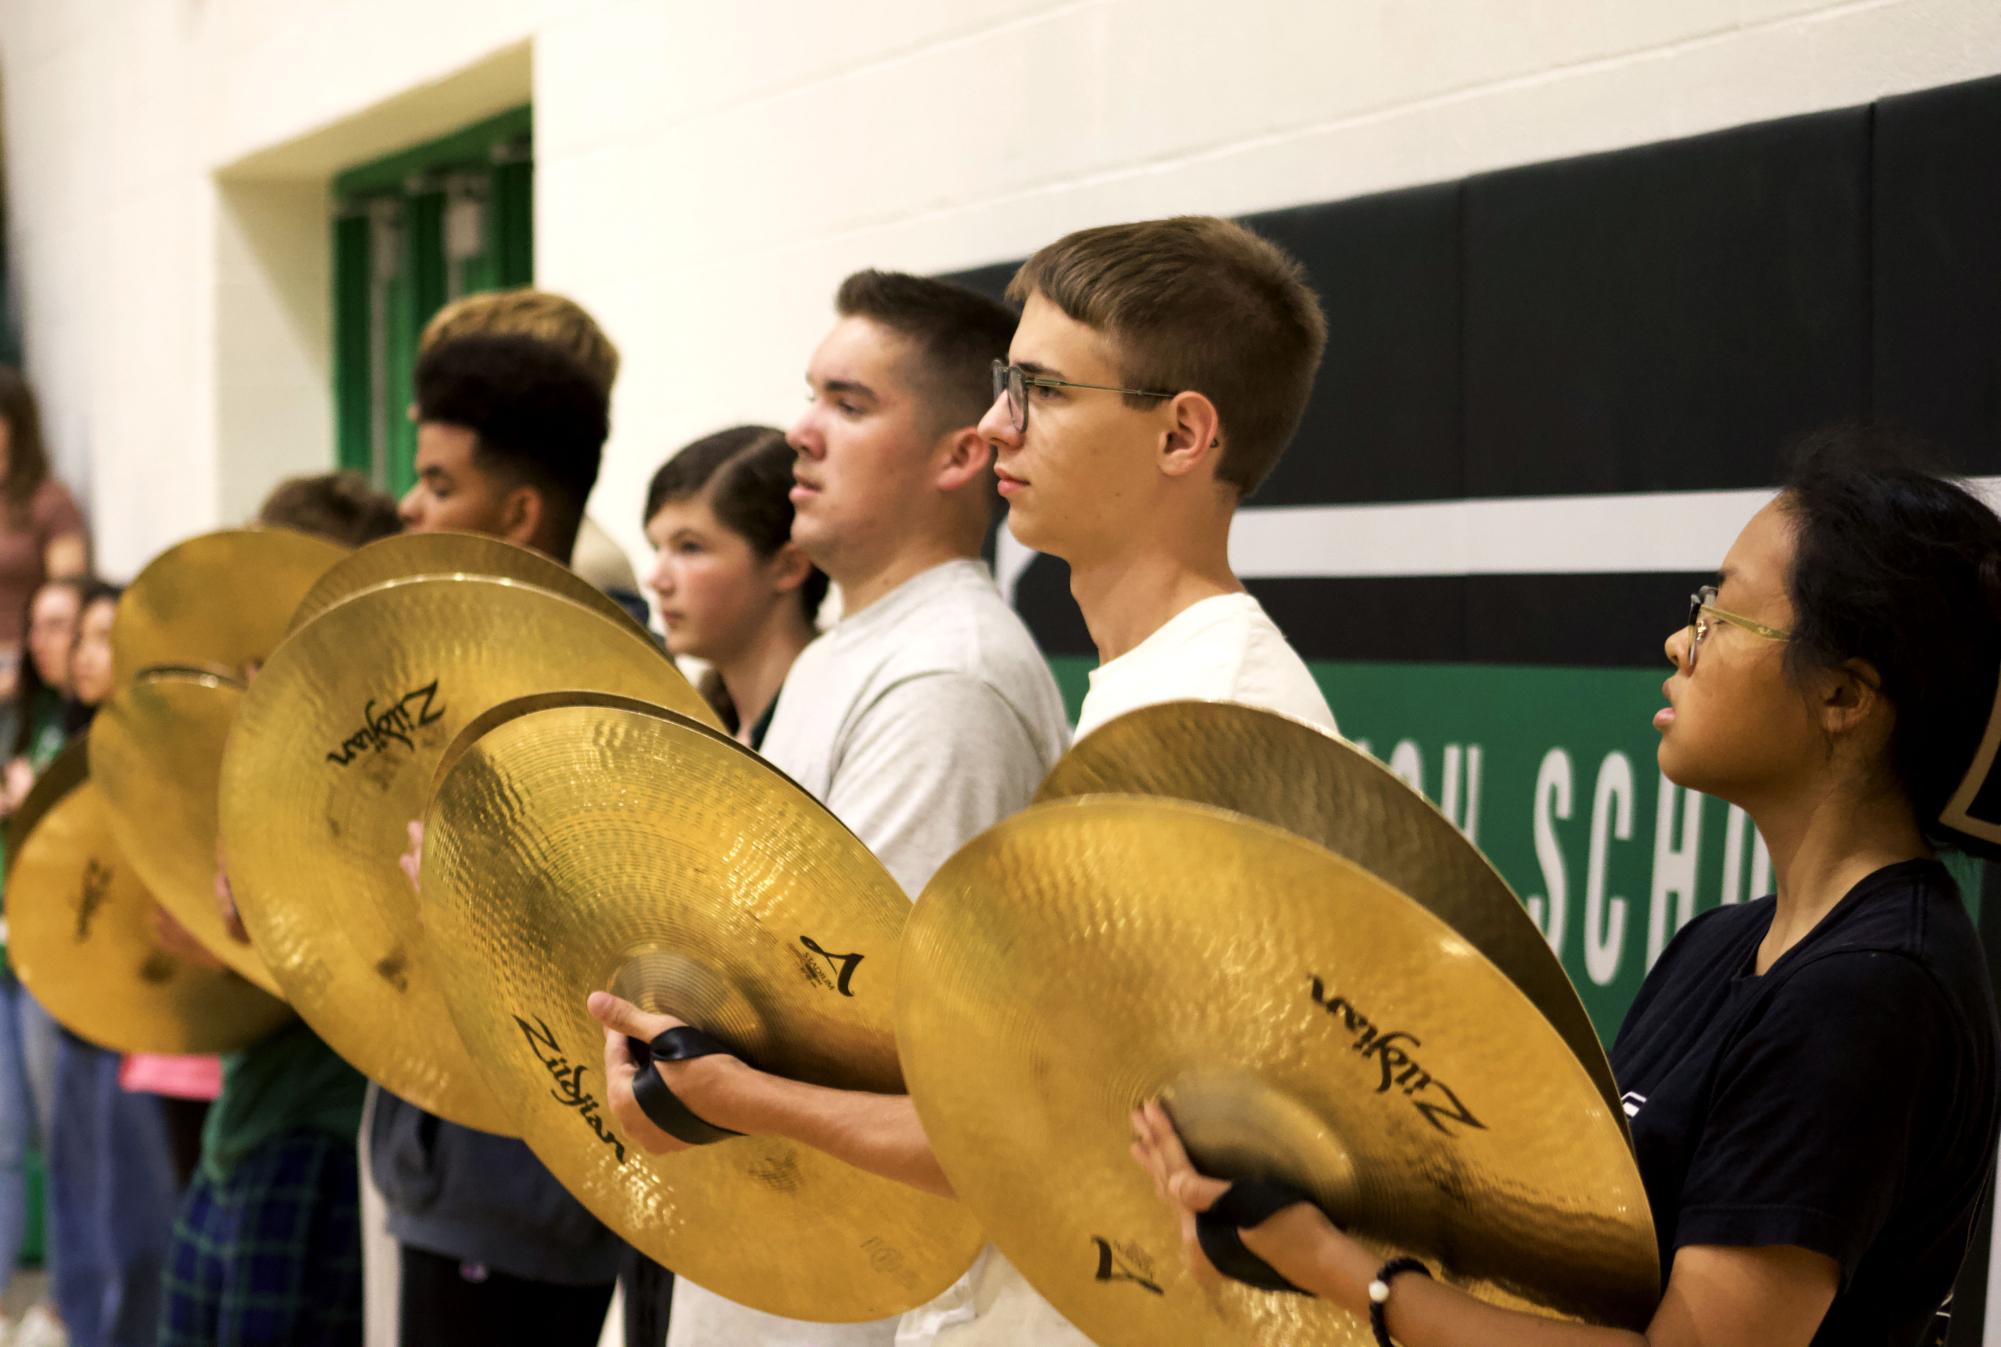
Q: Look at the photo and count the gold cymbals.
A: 10